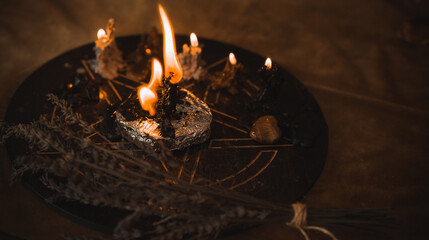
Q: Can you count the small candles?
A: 4